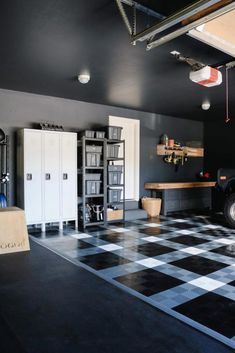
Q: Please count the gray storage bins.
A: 11